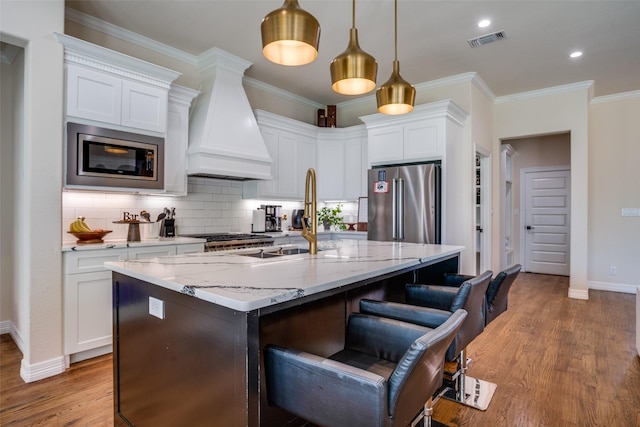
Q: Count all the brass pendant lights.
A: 3